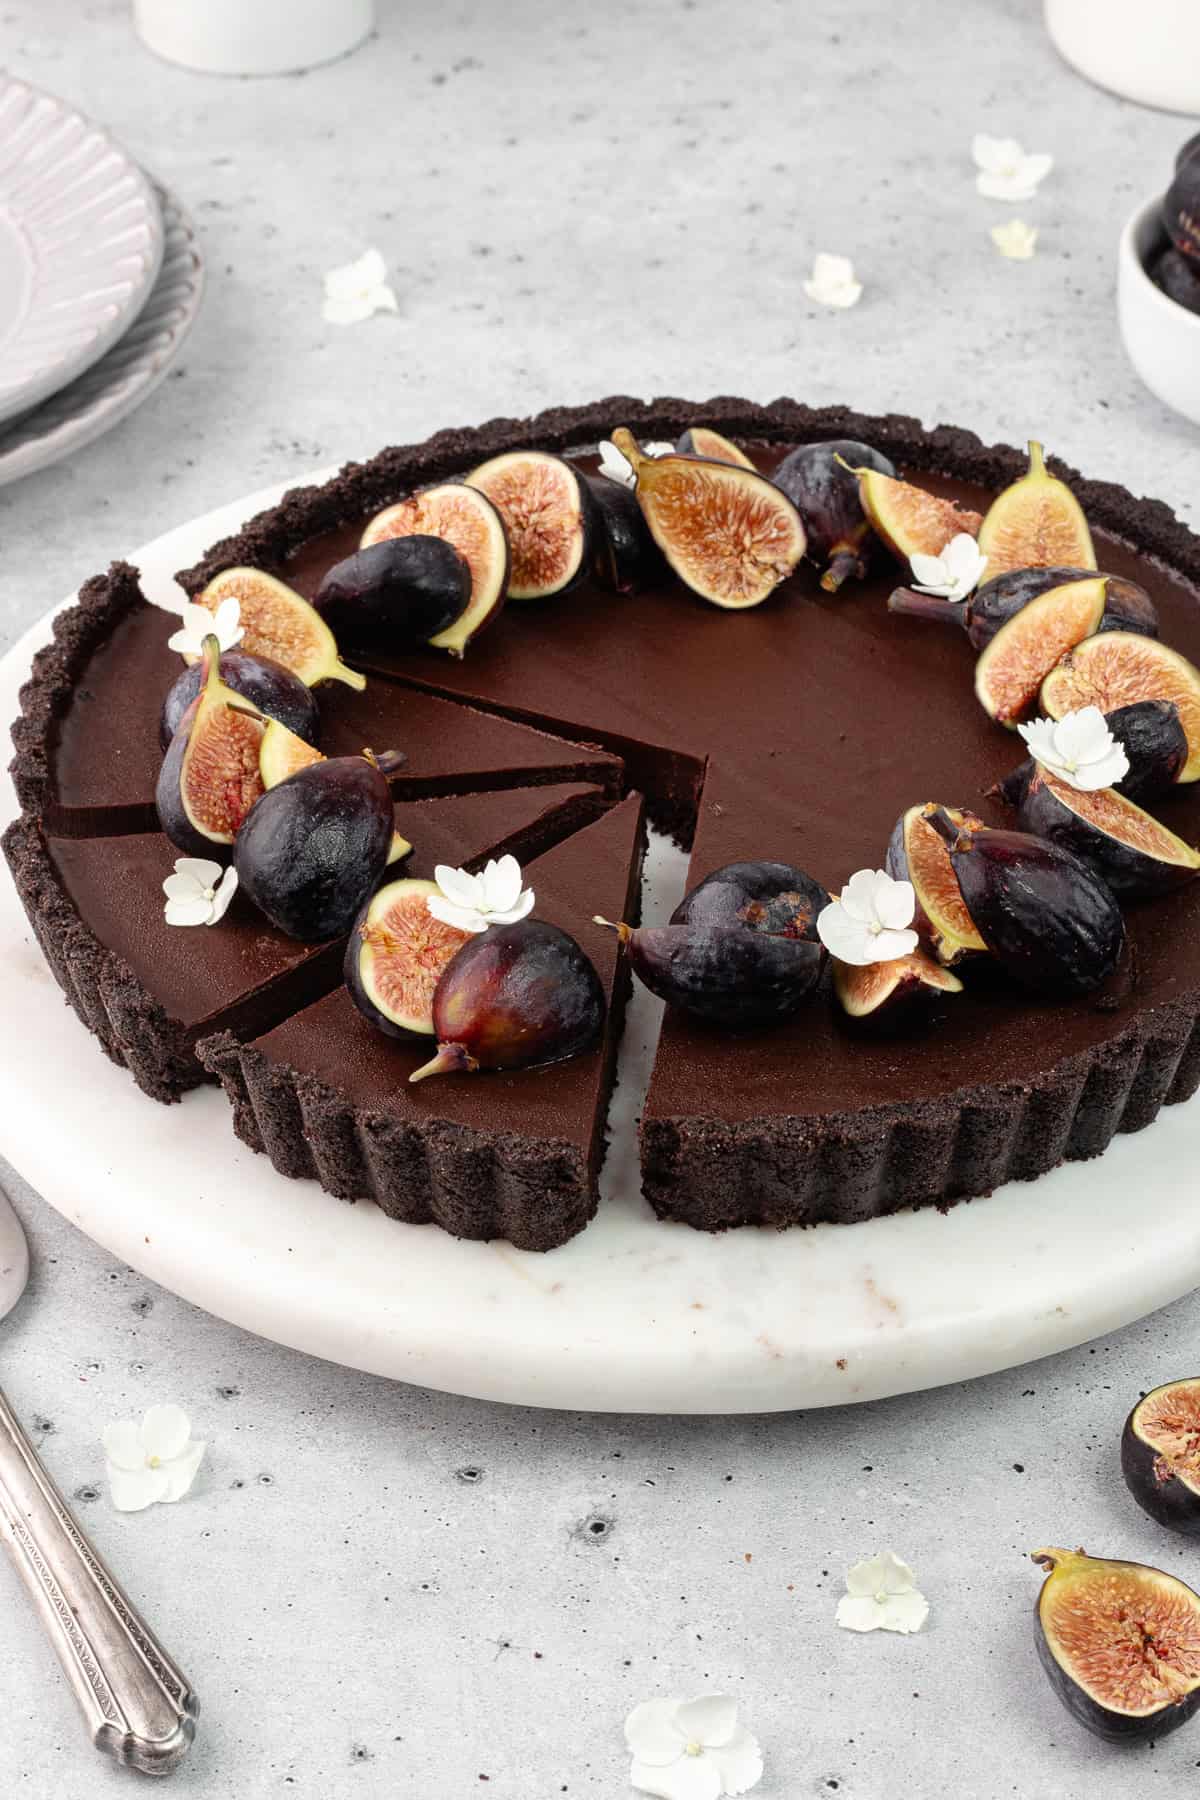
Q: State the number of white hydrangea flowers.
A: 14